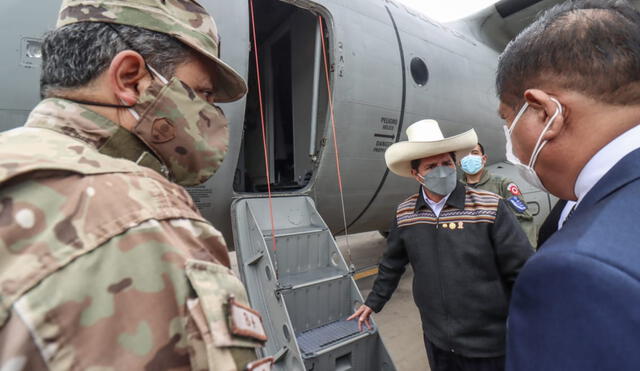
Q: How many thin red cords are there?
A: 2